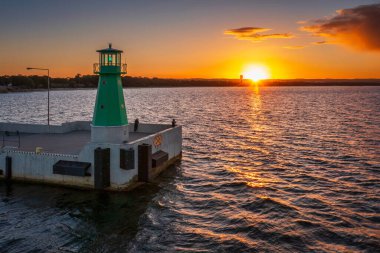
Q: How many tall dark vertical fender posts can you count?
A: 3